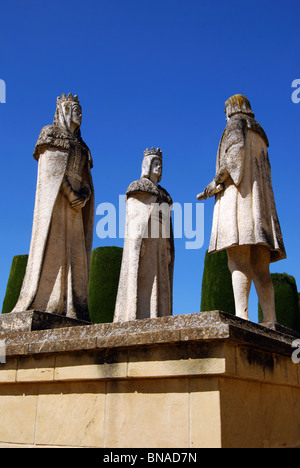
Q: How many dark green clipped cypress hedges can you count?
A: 4